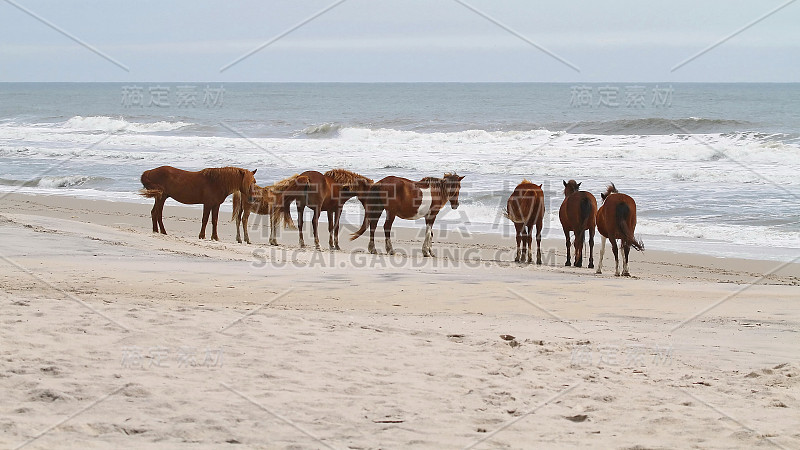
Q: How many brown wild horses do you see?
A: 7